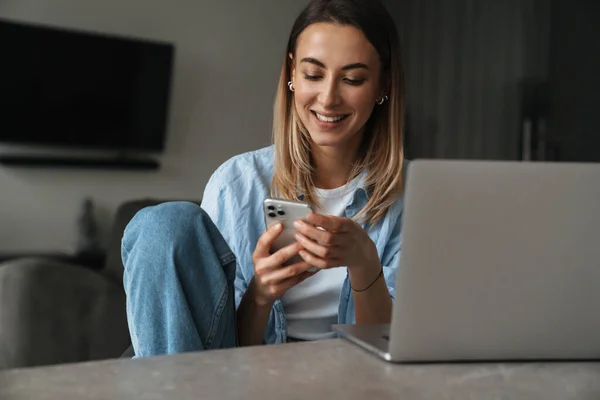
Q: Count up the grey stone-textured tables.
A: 1